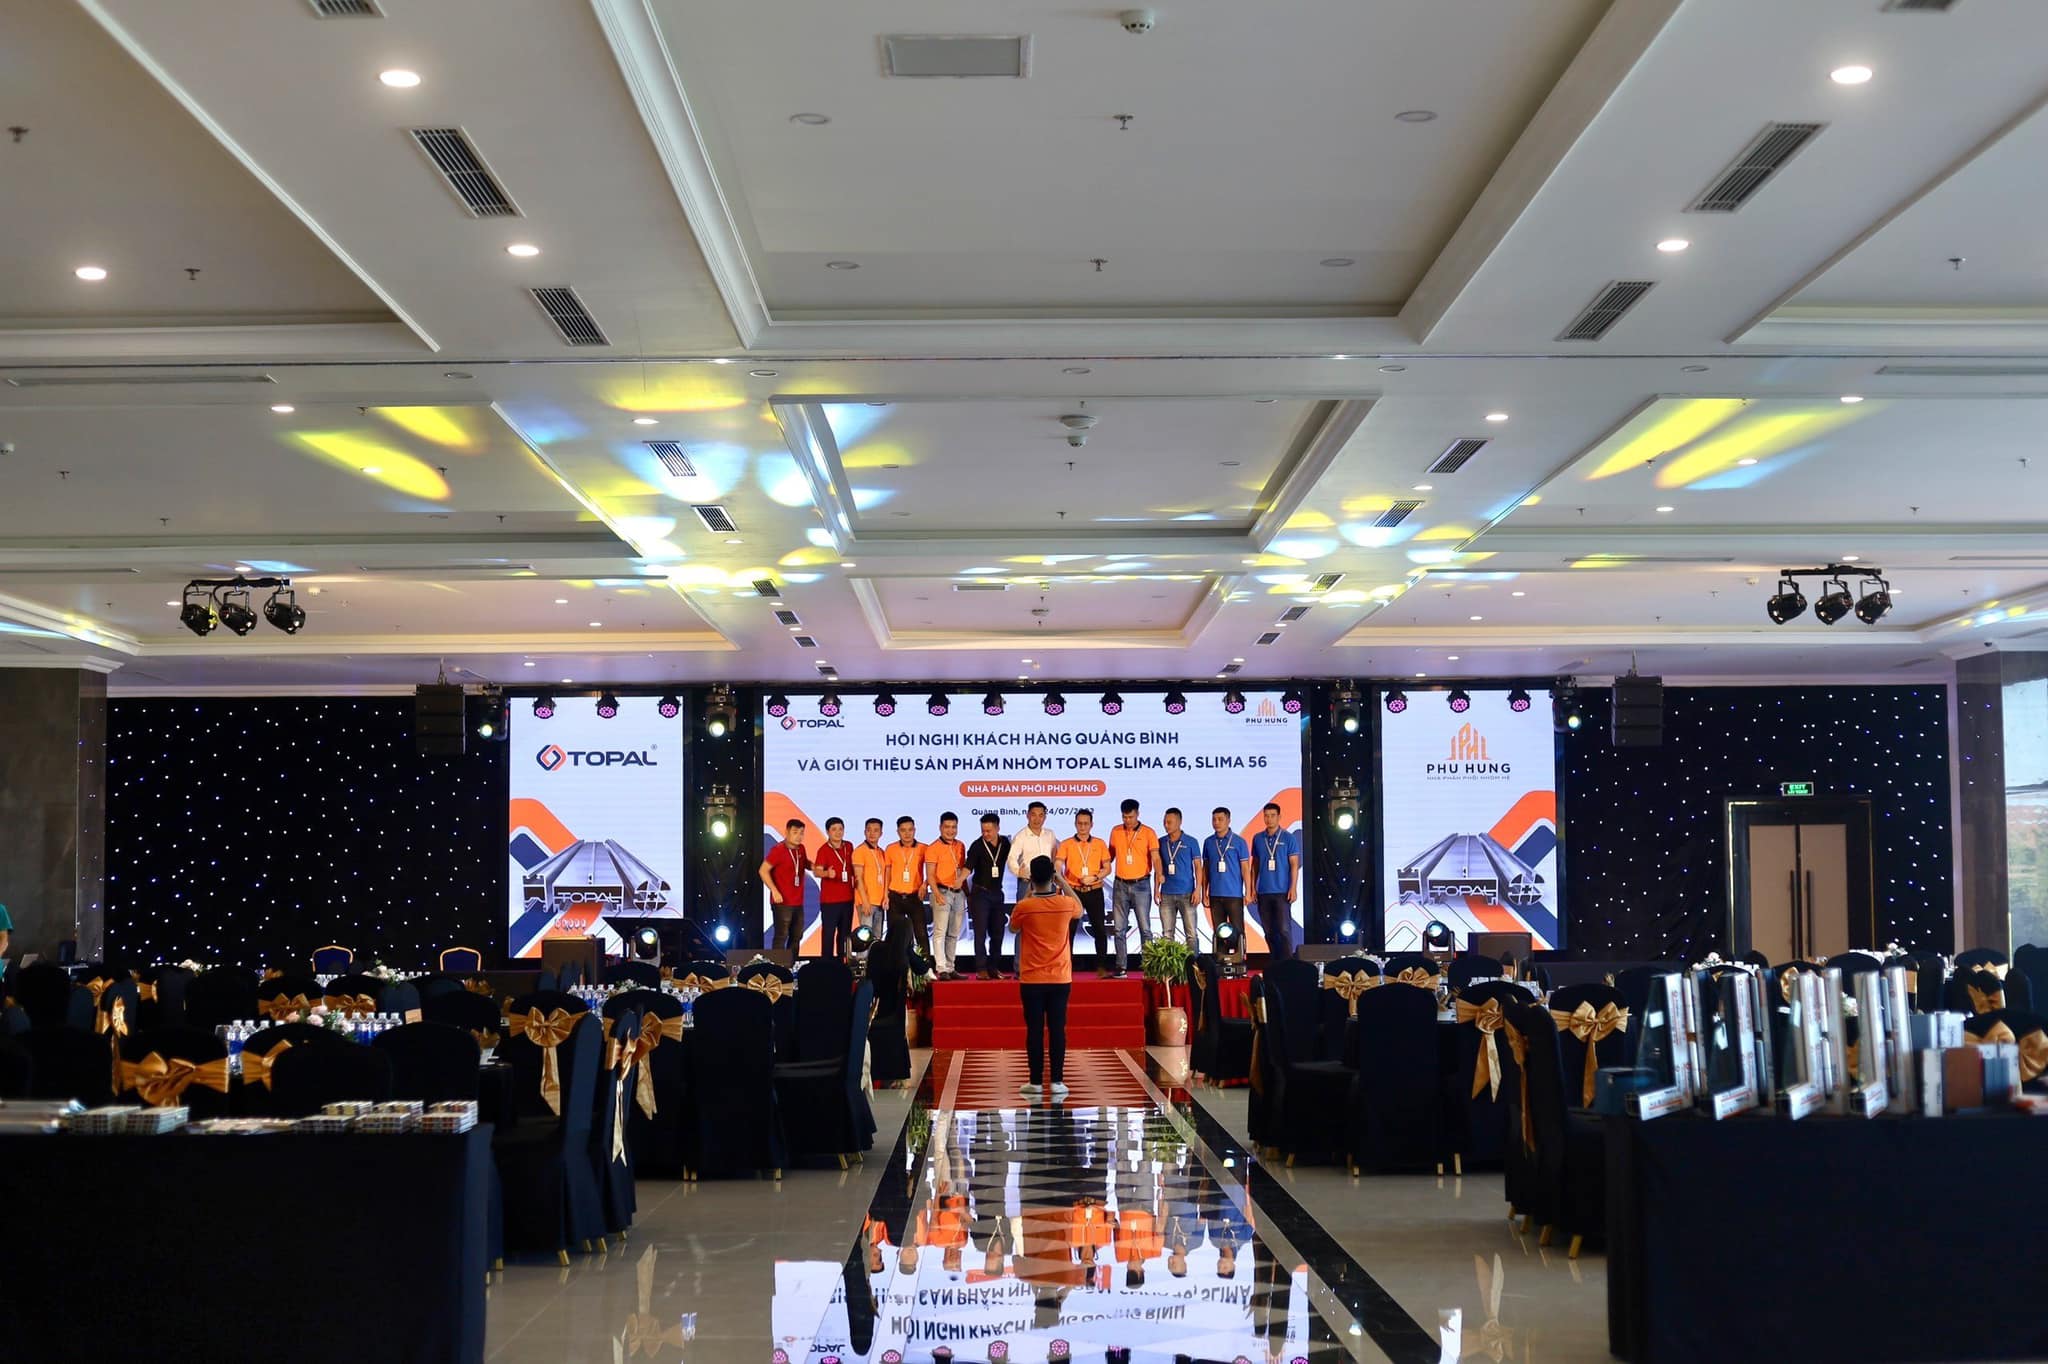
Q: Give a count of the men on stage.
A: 12